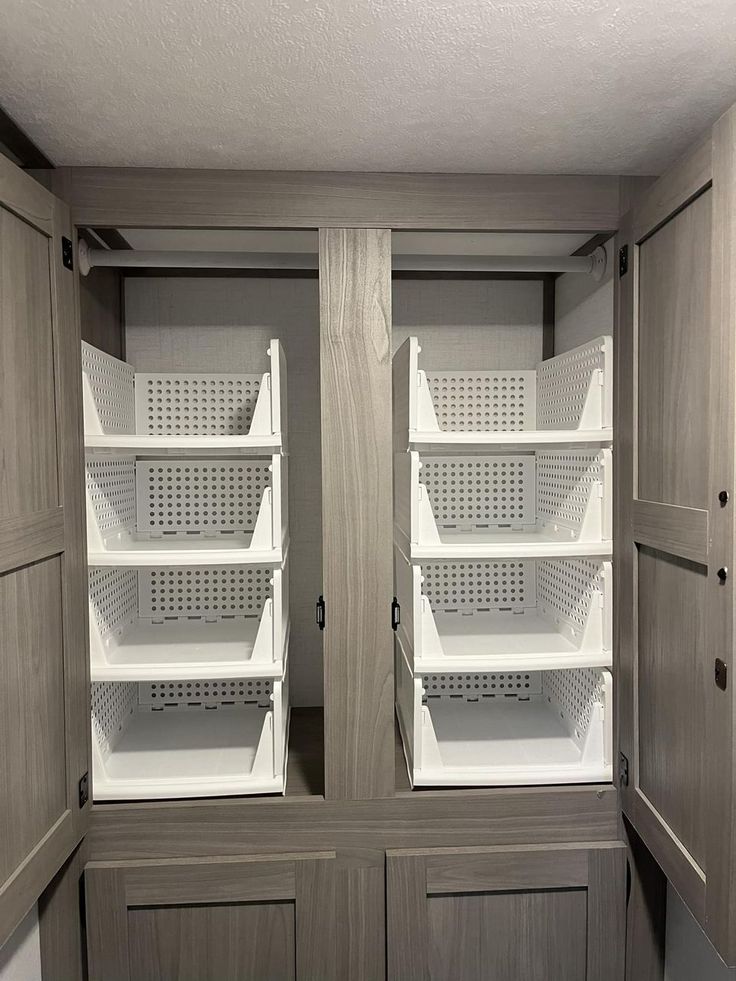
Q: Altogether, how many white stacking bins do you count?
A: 8